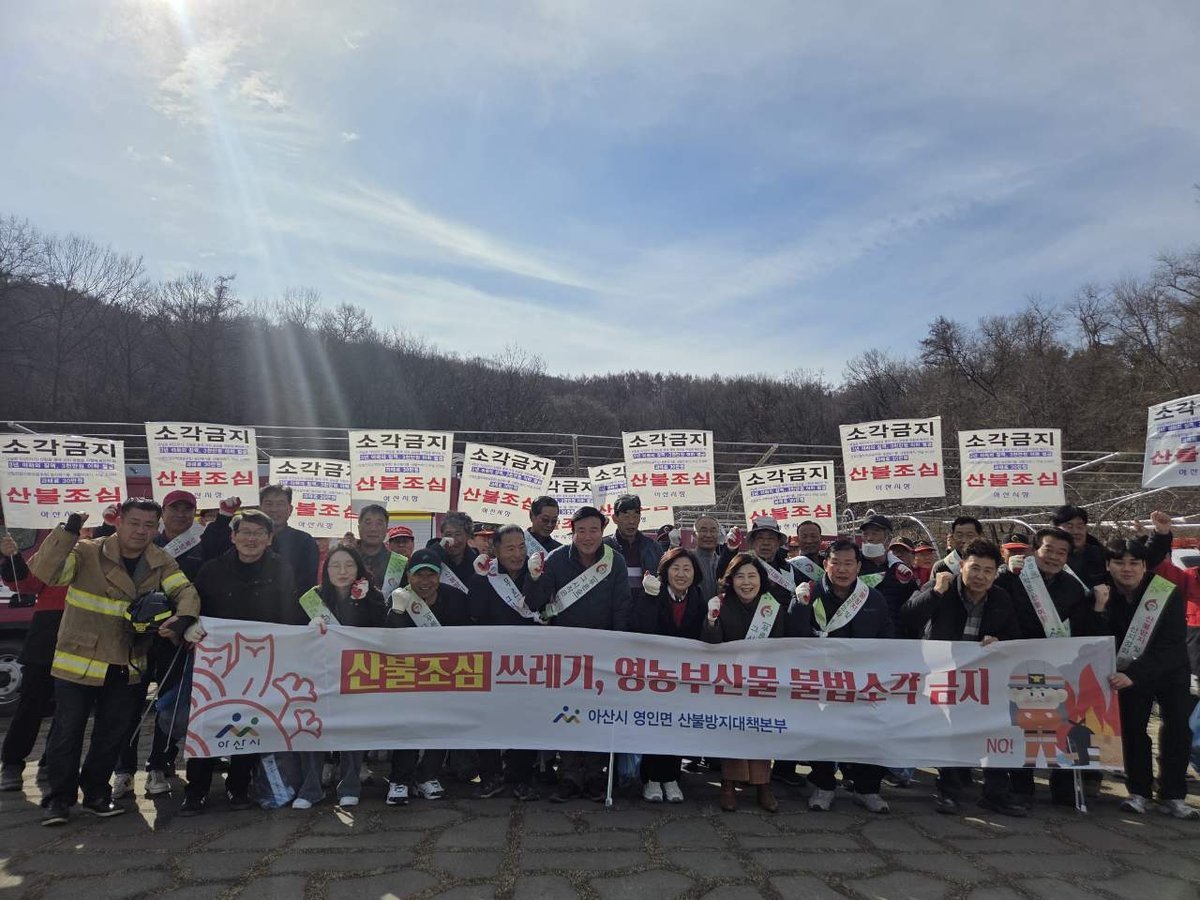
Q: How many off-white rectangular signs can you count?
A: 12